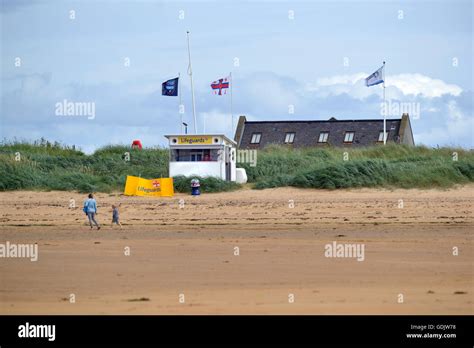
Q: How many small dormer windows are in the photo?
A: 5